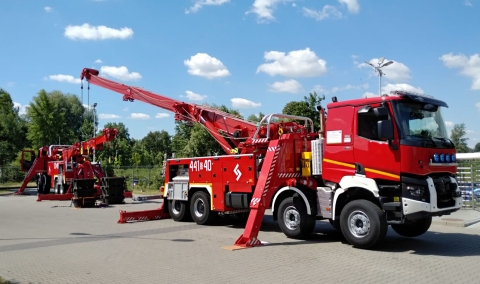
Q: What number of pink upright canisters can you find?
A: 0